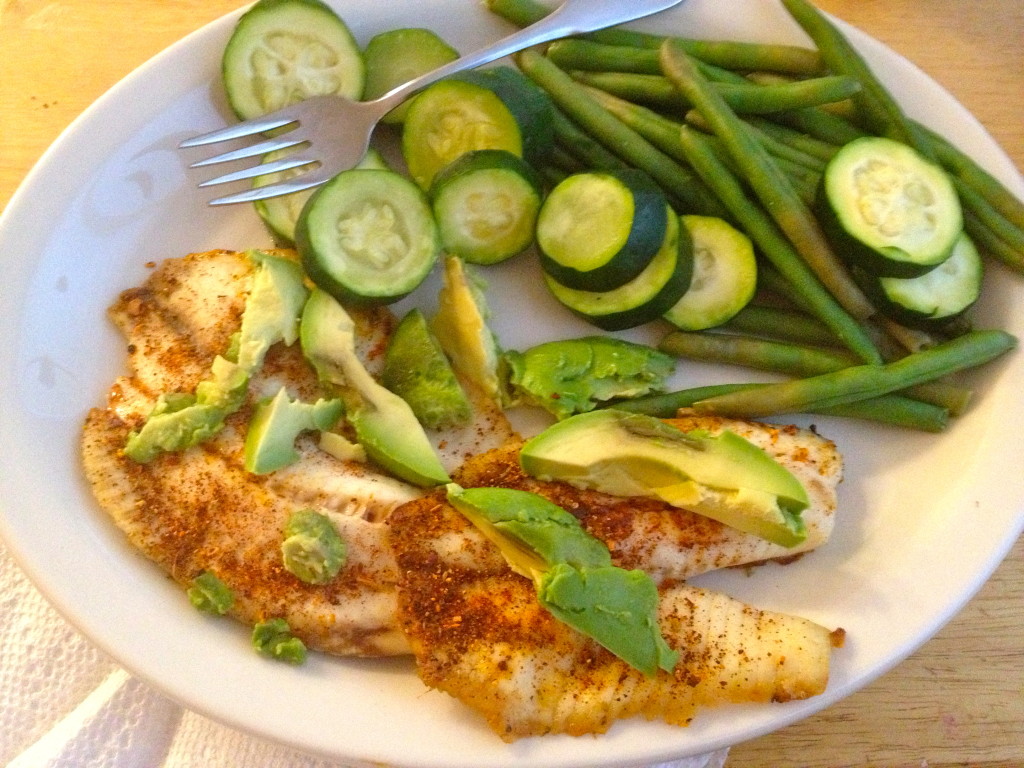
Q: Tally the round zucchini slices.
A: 11